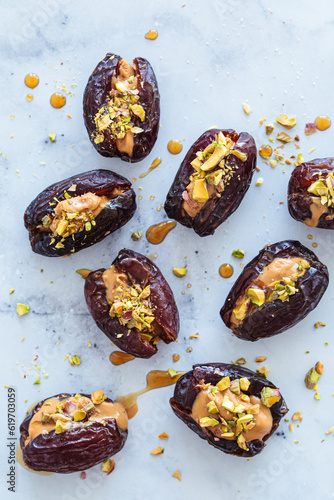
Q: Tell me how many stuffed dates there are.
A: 8